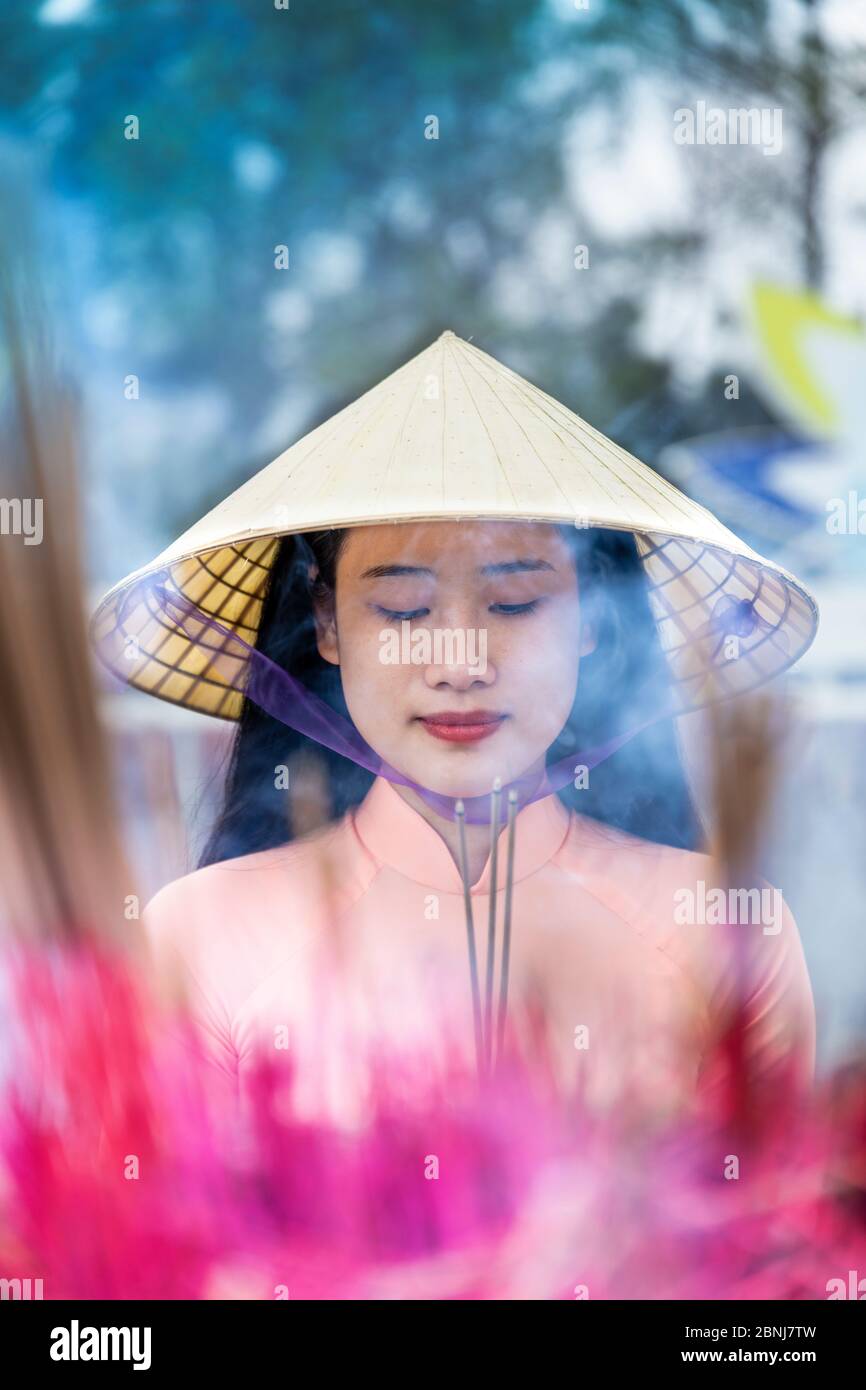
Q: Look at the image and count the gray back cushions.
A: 0